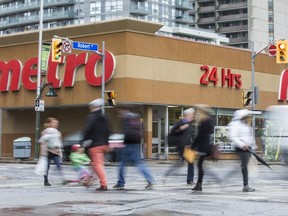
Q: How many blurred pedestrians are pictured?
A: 7